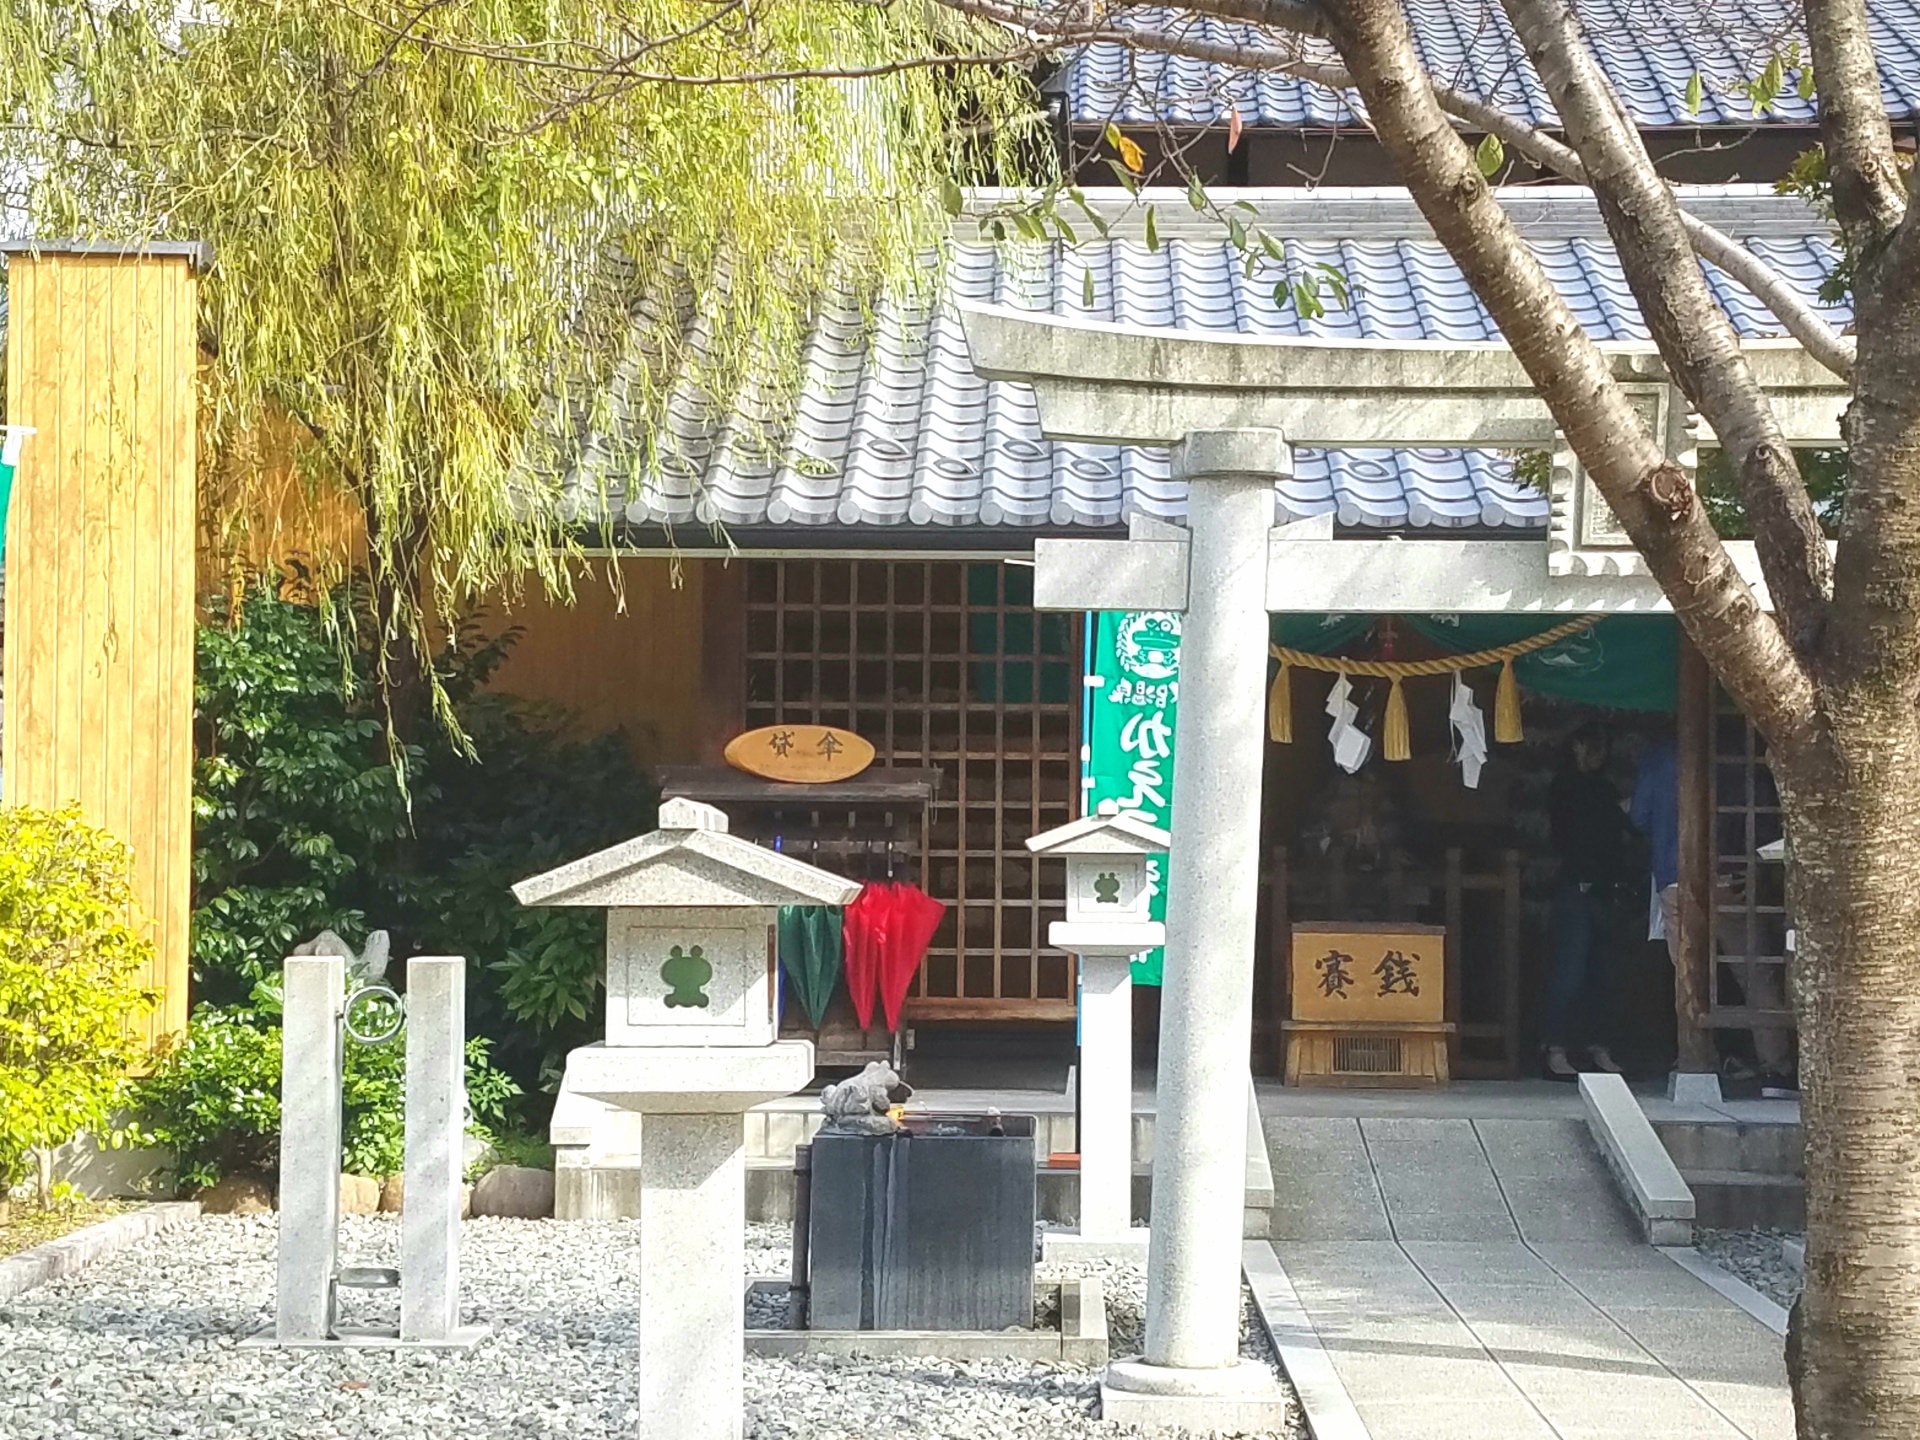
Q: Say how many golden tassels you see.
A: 3